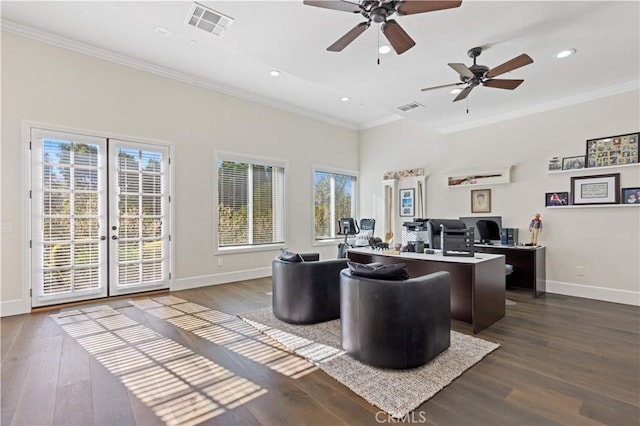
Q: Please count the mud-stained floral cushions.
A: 0